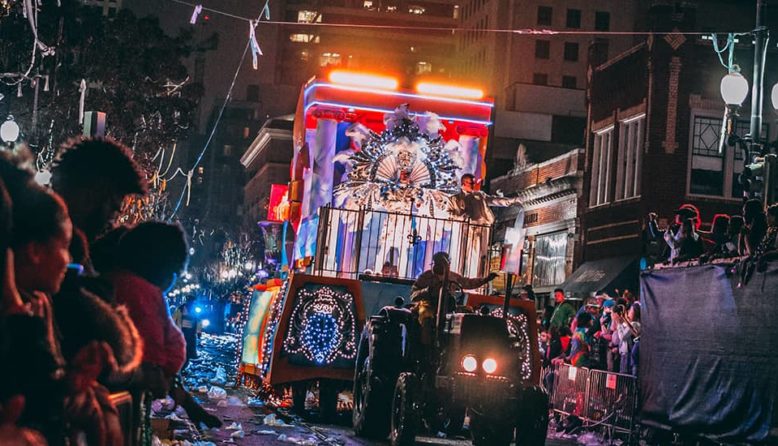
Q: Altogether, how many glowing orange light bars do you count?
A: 2